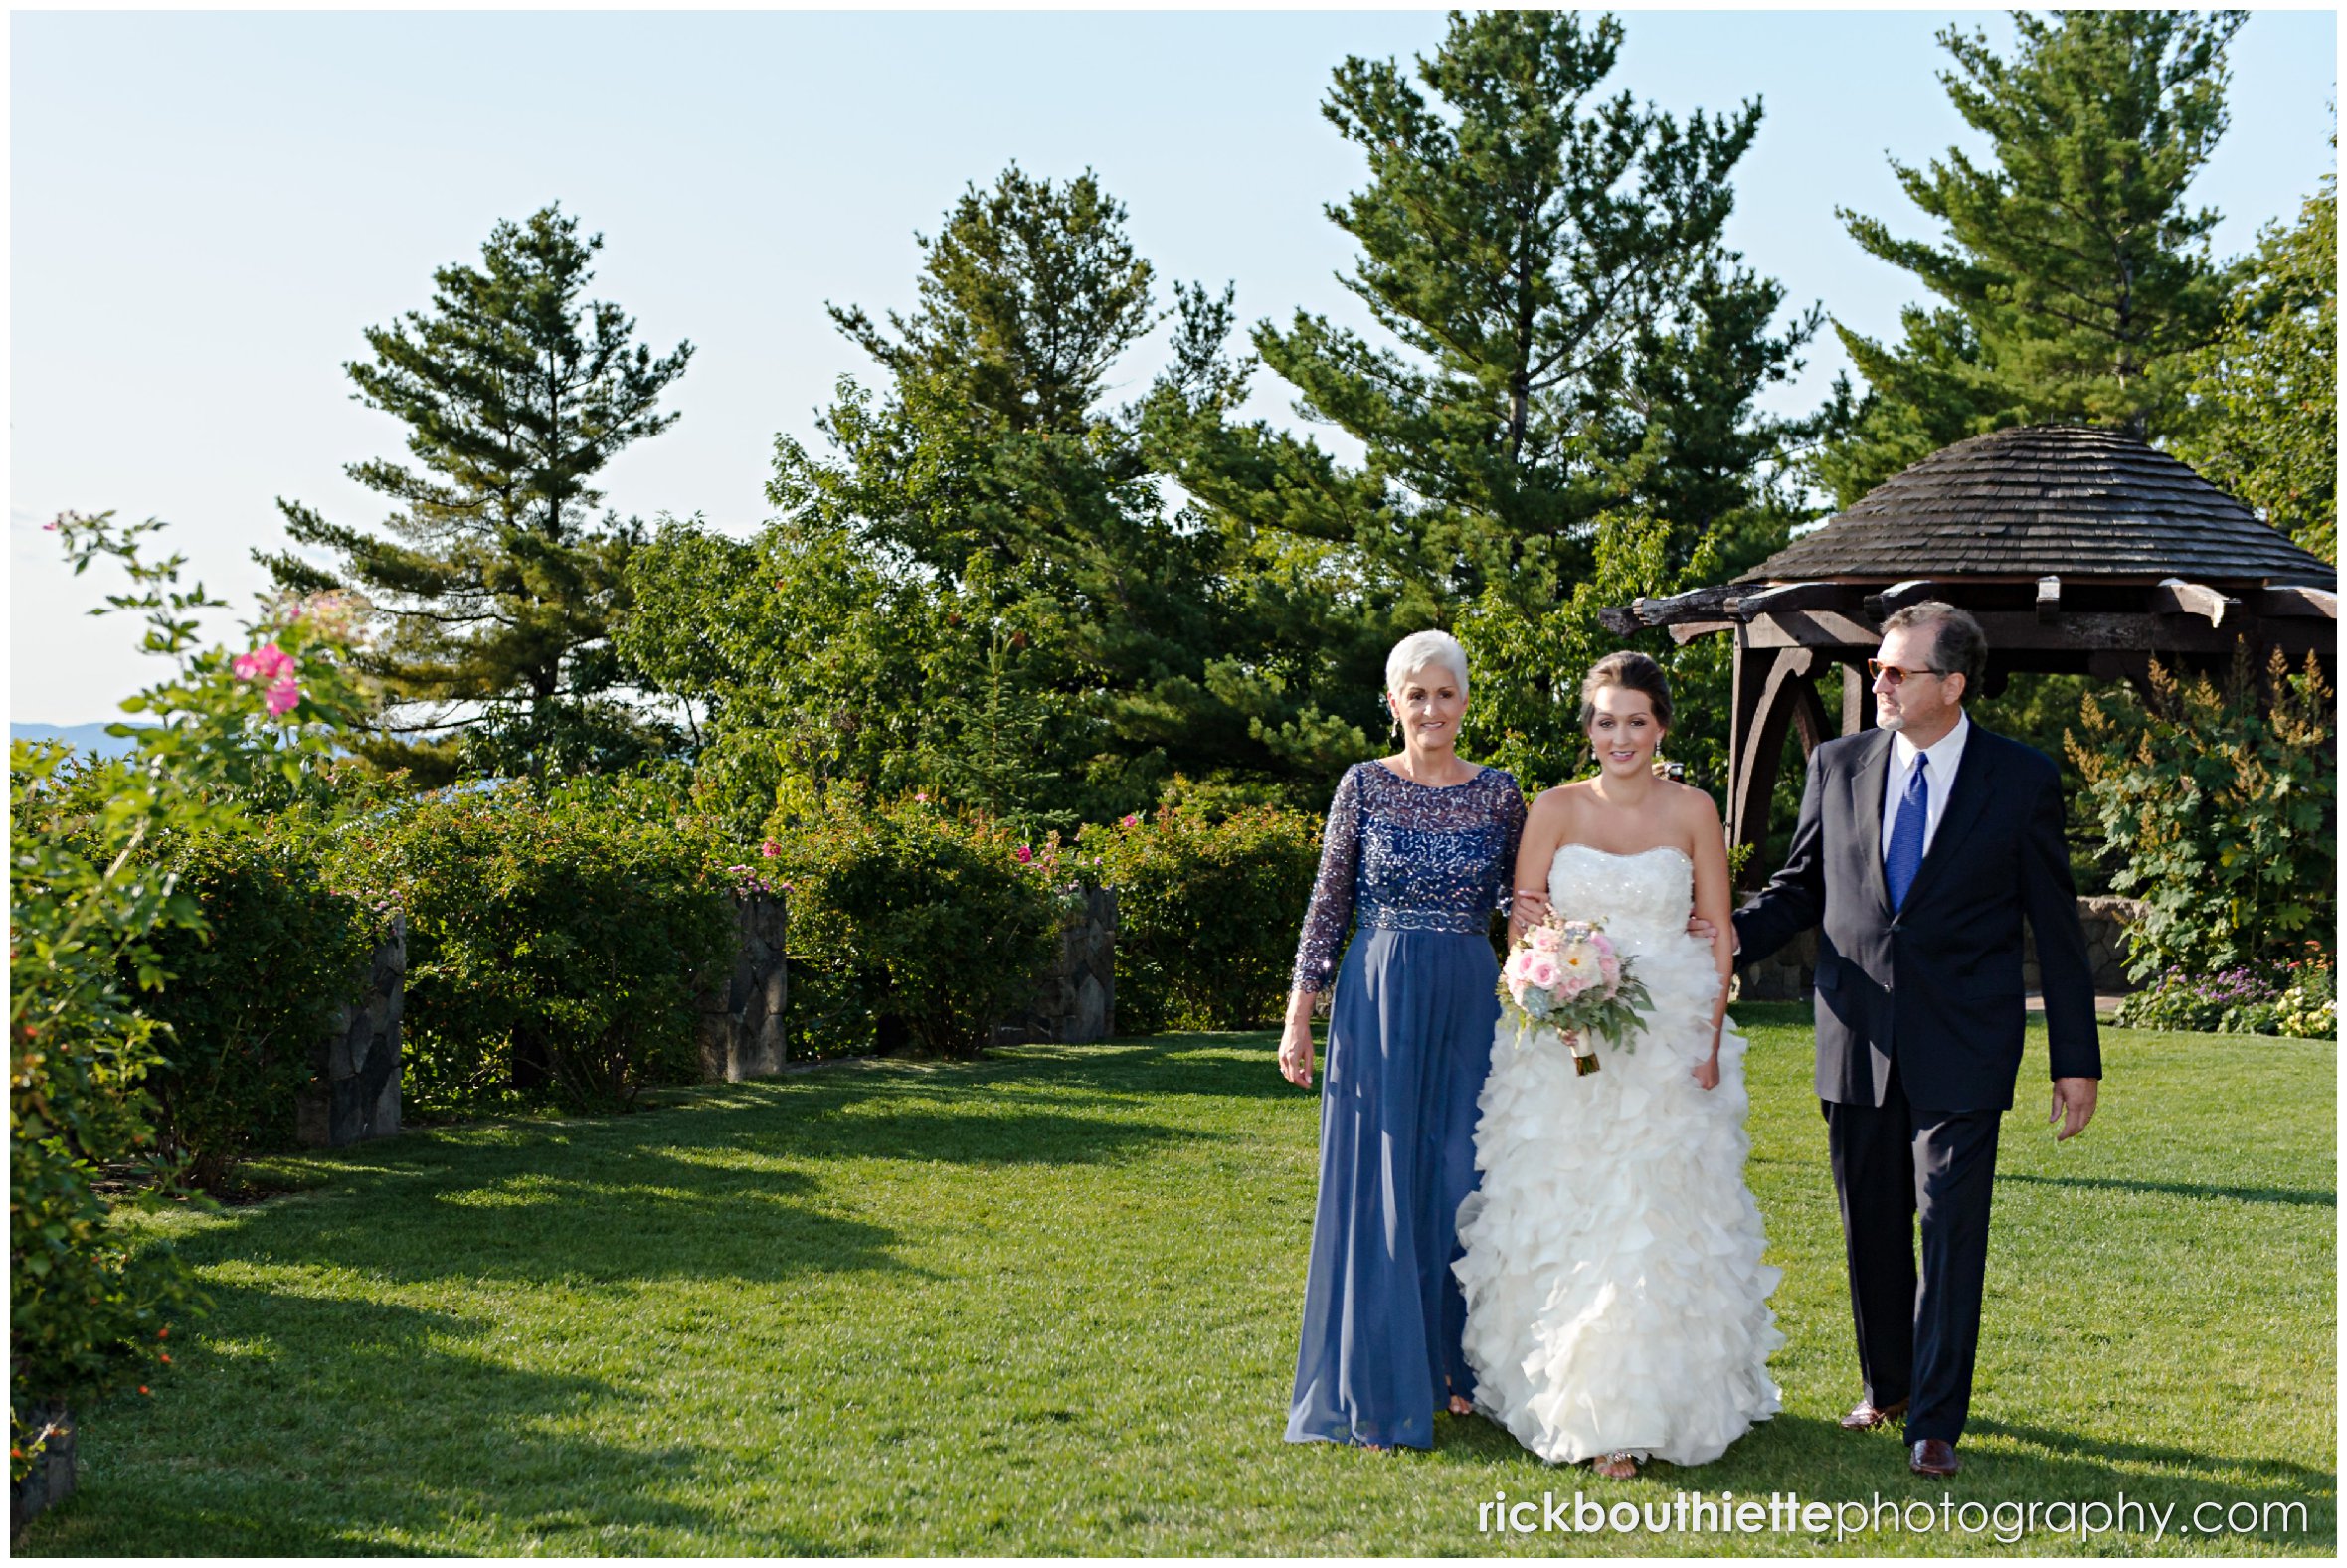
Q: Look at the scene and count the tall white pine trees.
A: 4